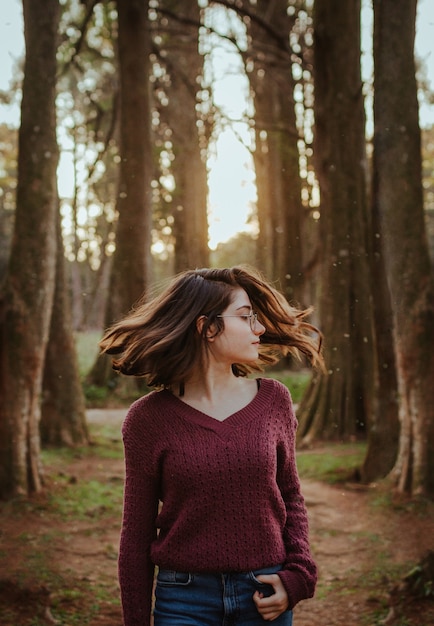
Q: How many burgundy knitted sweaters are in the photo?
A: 1